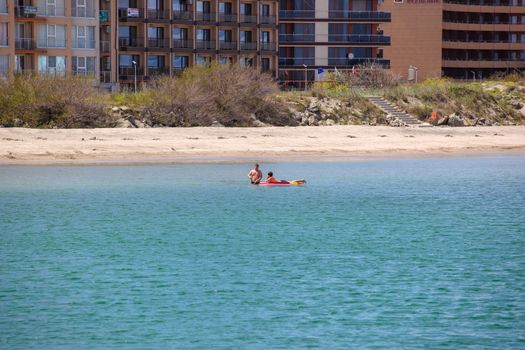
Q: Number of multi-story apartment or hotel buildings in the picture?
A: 4